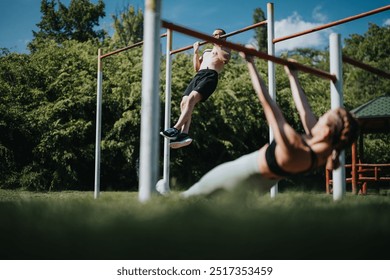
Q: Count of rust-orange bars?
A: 5